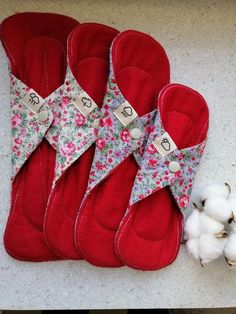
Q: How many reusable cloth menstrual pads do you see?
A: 4